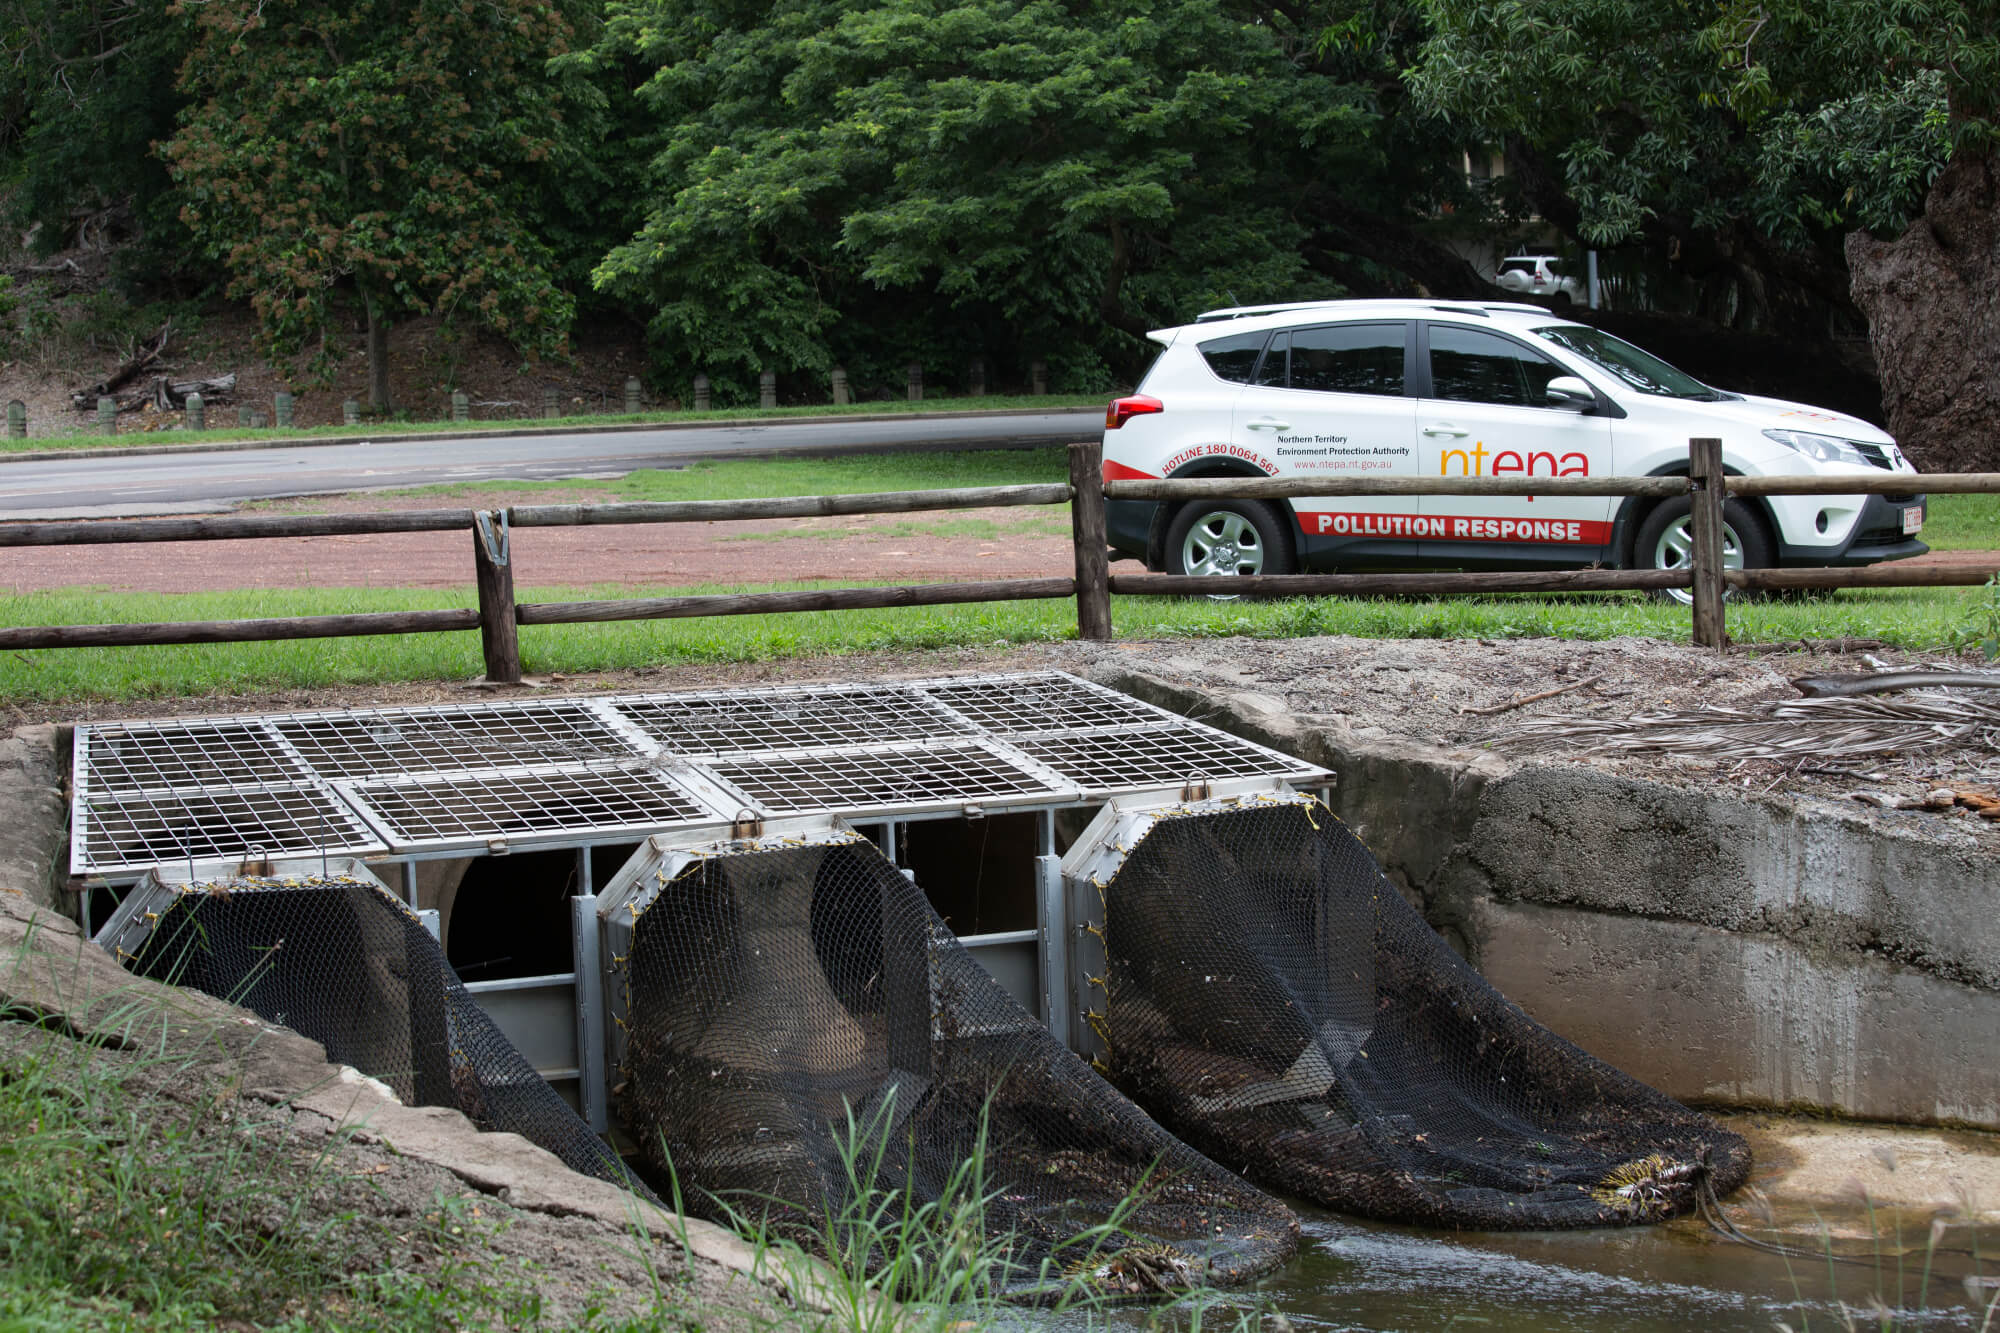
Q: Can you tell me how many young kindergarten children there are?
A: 0